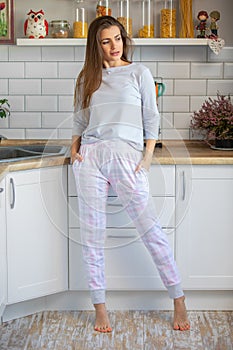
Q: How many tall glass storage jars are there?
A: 6